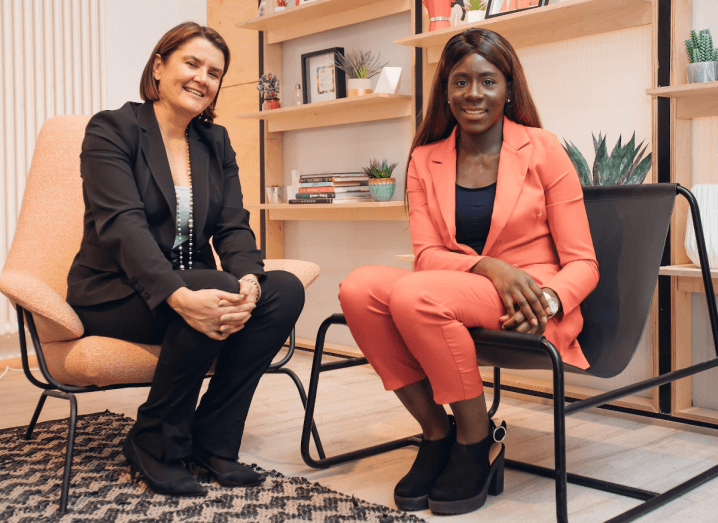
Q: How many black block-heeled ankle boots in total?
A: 2